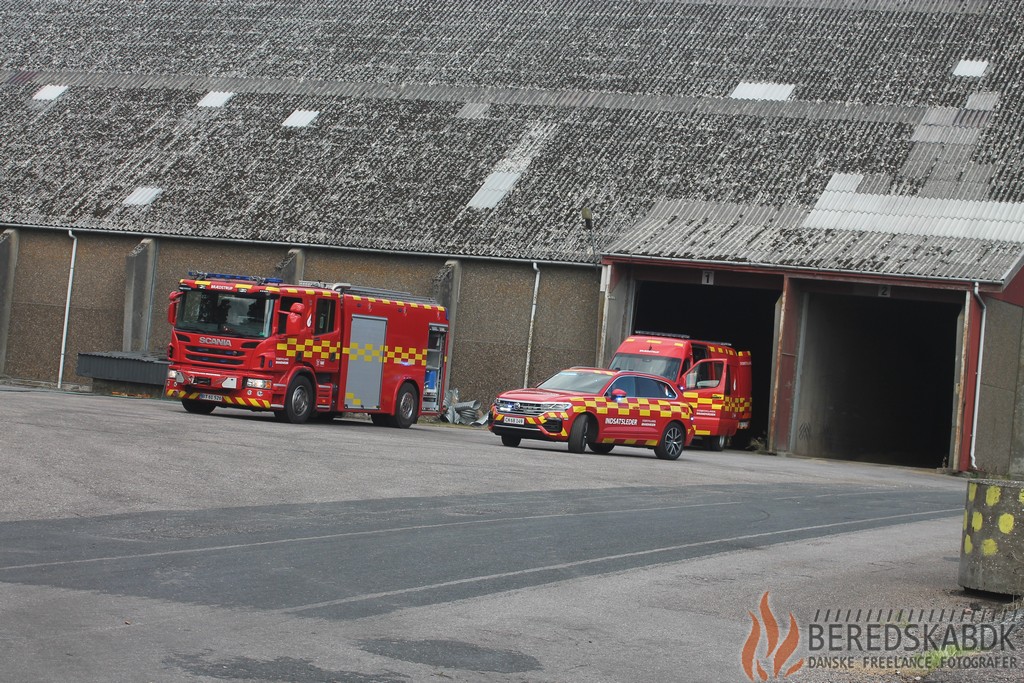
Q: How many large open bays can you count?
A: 2